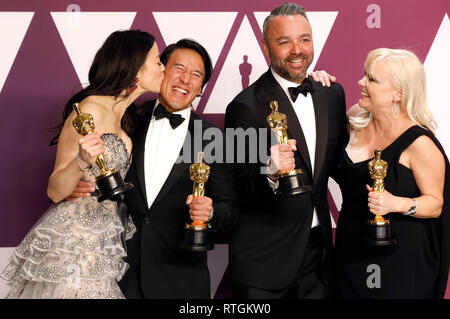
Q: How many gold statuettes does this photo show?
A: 4